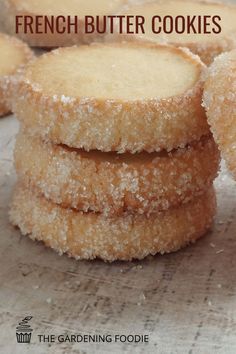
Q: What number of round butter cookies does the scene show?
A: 7